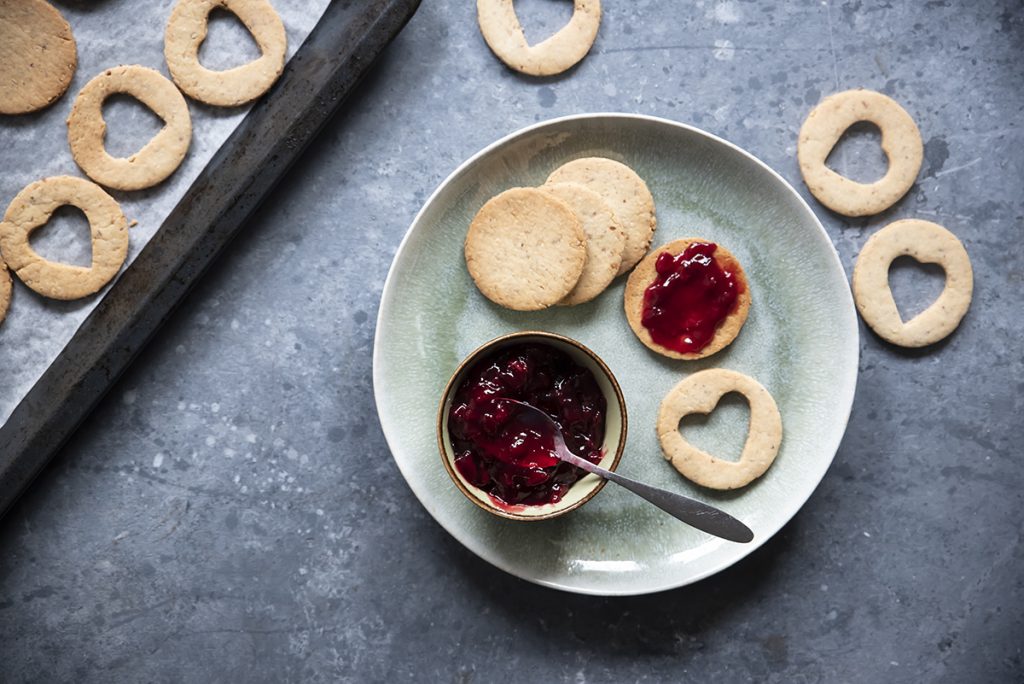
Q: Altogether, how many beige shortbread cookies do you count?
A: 13